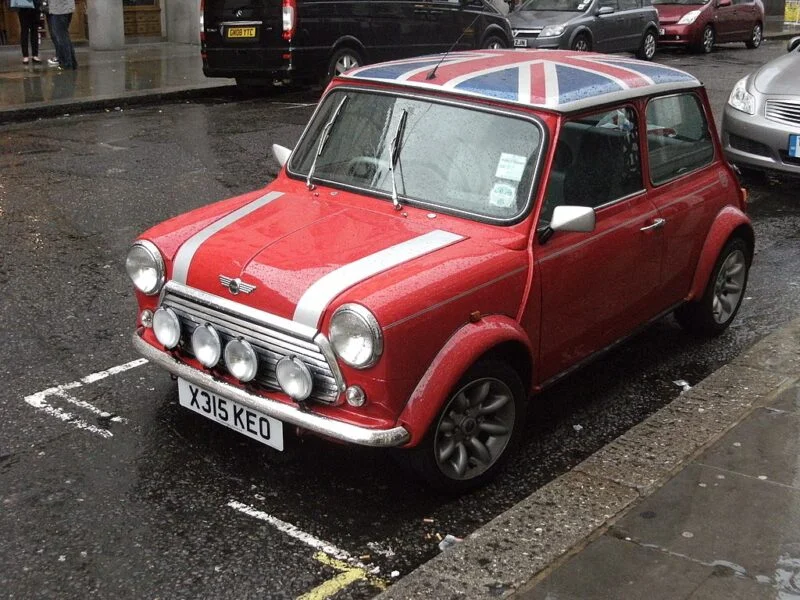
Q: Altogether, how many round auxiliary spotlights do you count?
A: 4